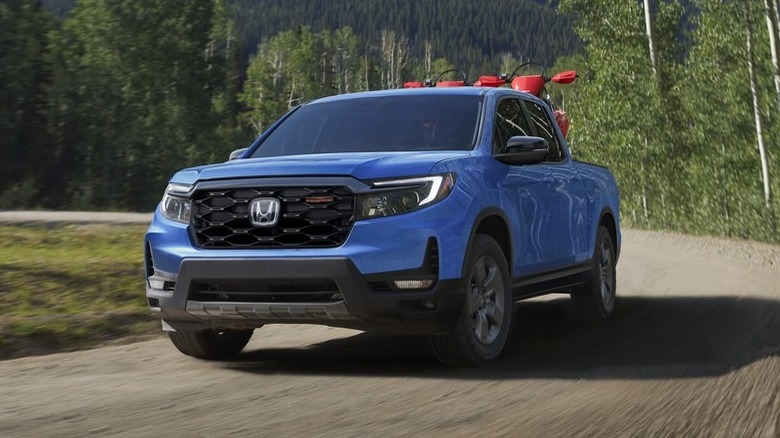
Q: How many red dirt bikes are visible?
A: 2